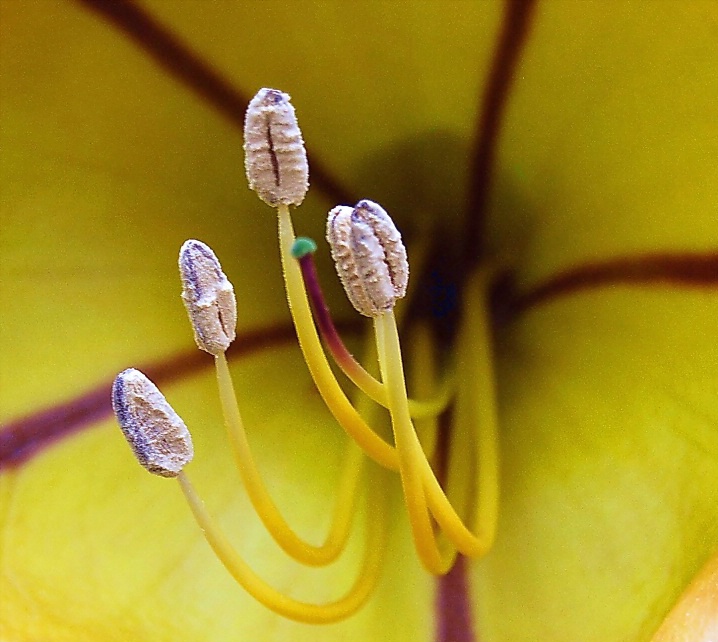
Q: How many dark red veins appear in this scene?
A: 5